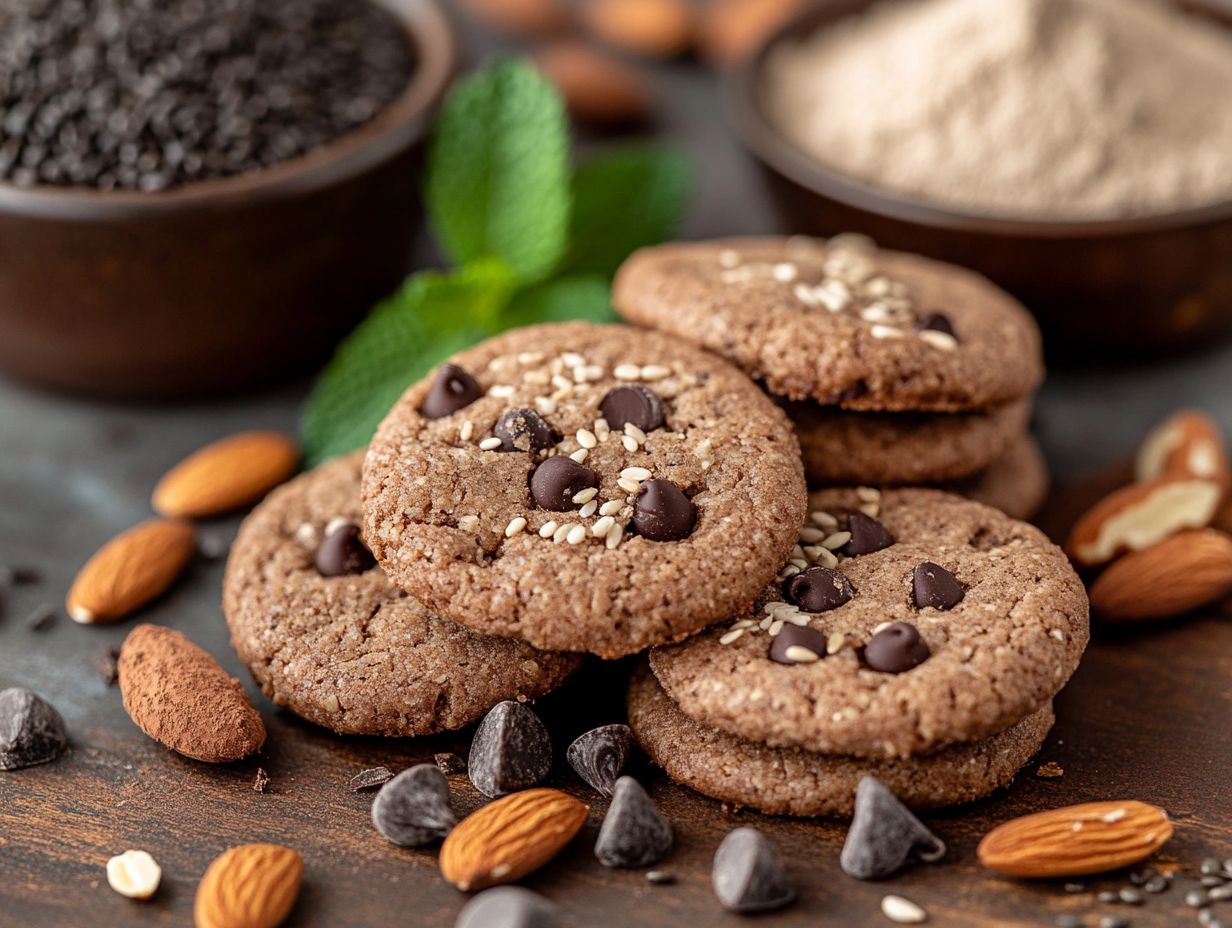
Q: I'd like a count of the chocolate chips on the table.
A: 8